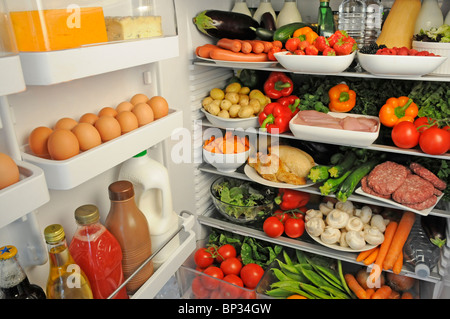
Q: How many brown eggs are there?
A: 13